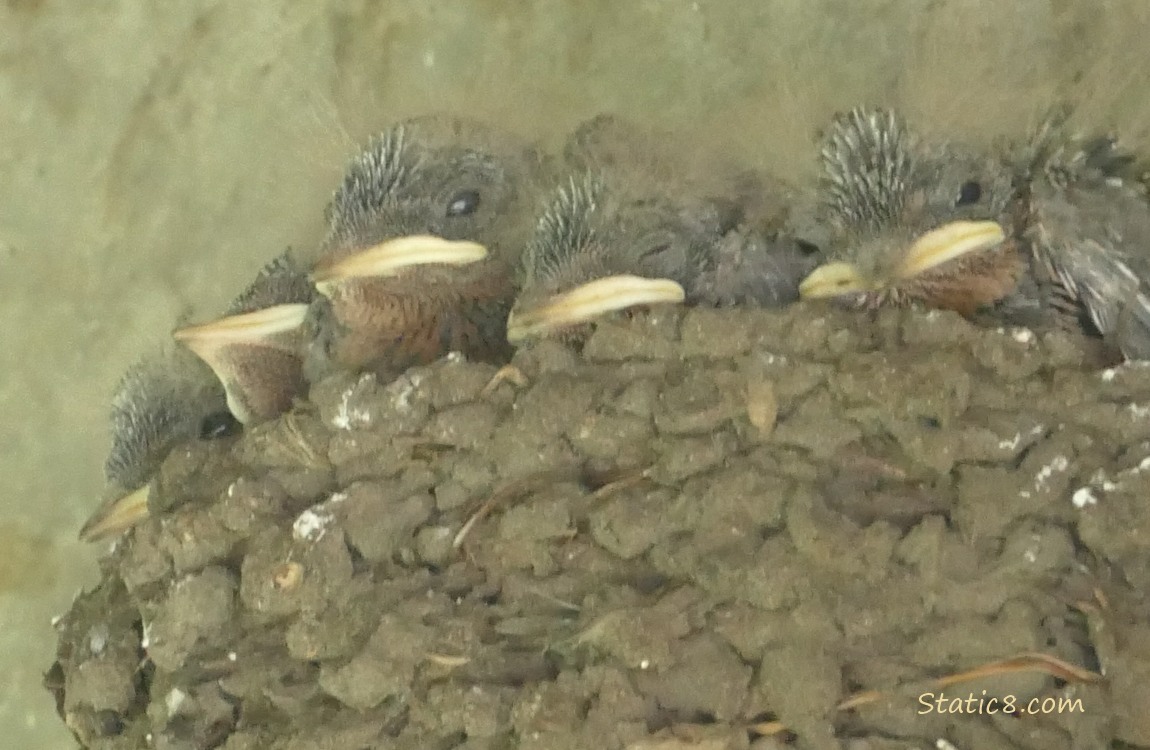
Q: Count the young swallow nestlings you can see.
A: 5